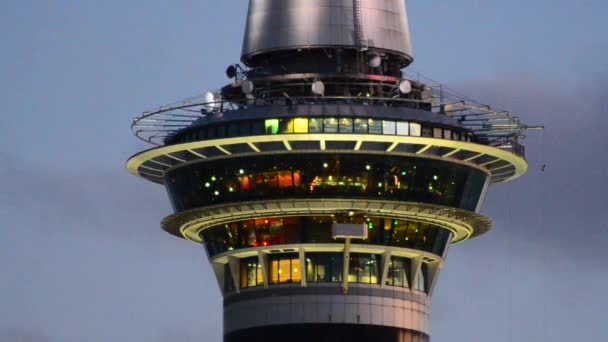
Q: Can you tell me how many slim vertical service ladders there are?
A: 1